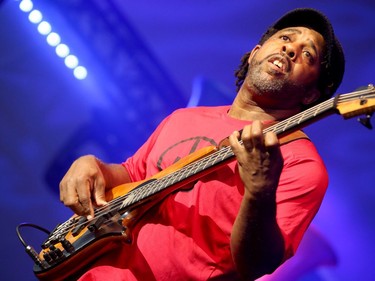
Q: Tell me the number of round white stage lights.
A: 7